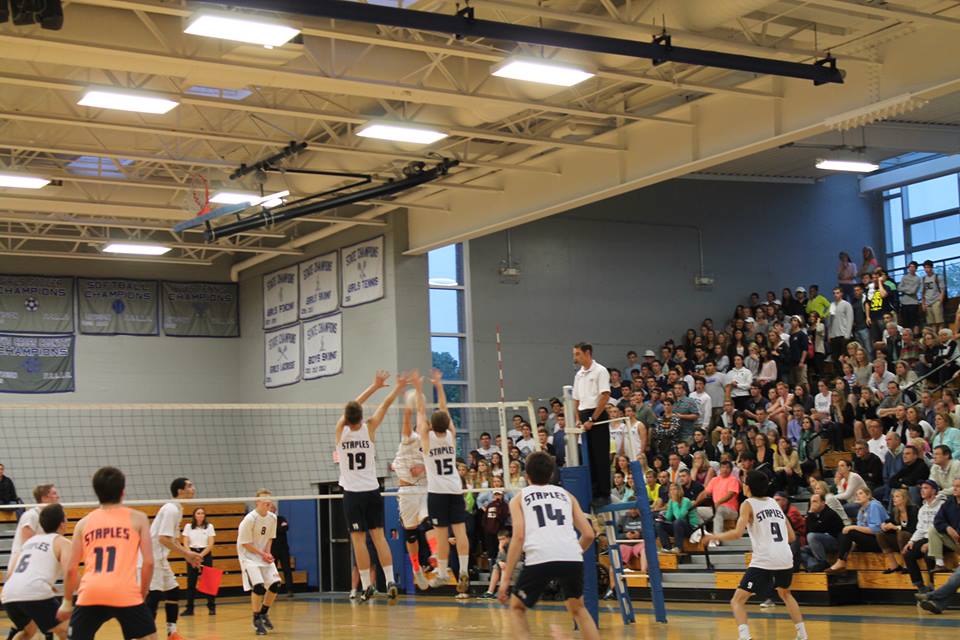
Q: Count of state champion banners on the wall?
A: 5